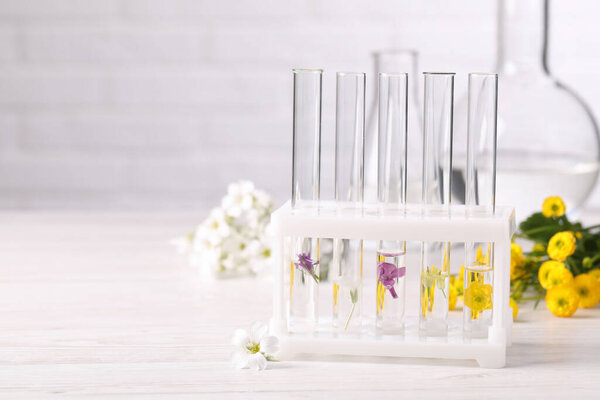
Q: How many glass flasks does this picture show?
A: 2